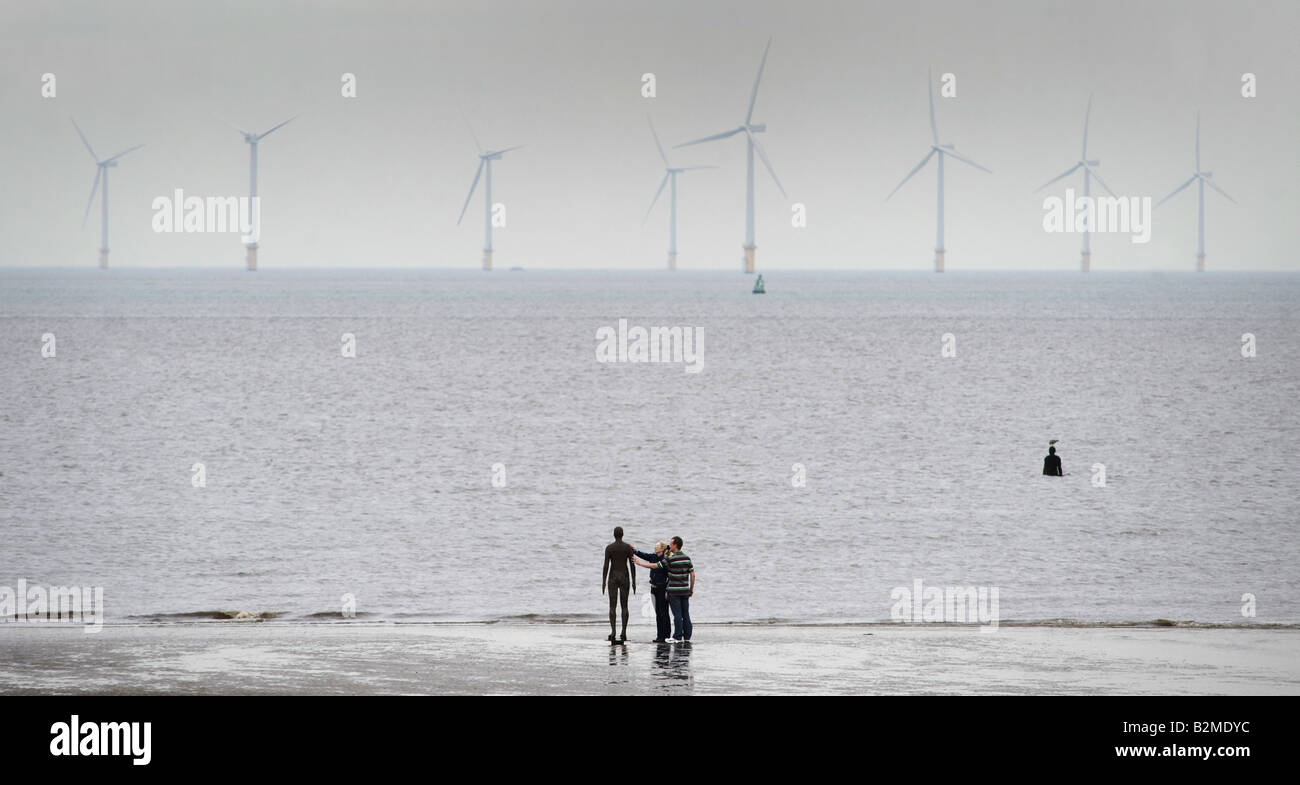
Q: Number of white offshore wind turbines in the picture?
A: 8